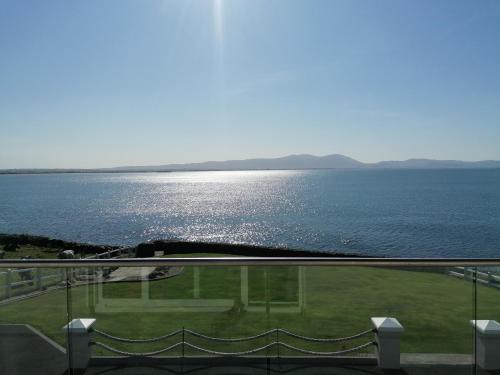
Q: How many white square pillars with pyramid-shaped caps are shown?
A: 3